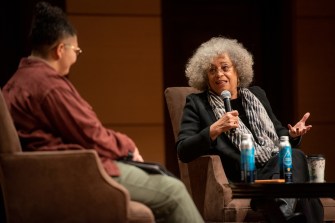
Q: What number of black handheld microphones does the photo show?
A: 1